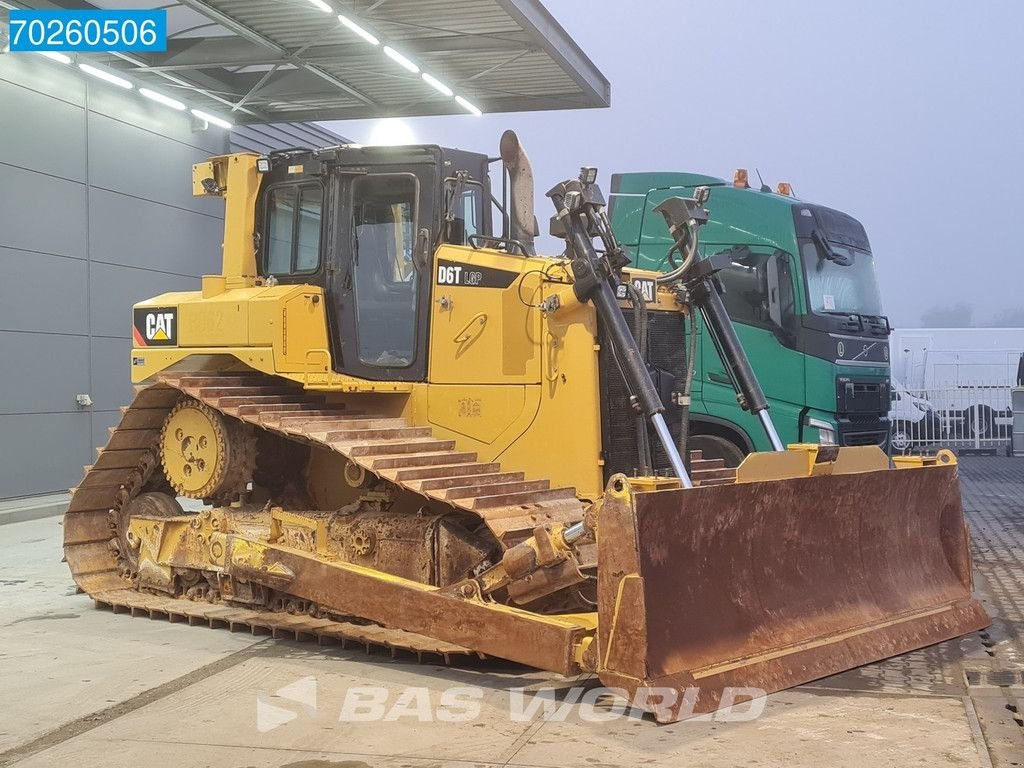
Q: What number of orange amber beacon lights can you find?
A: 2